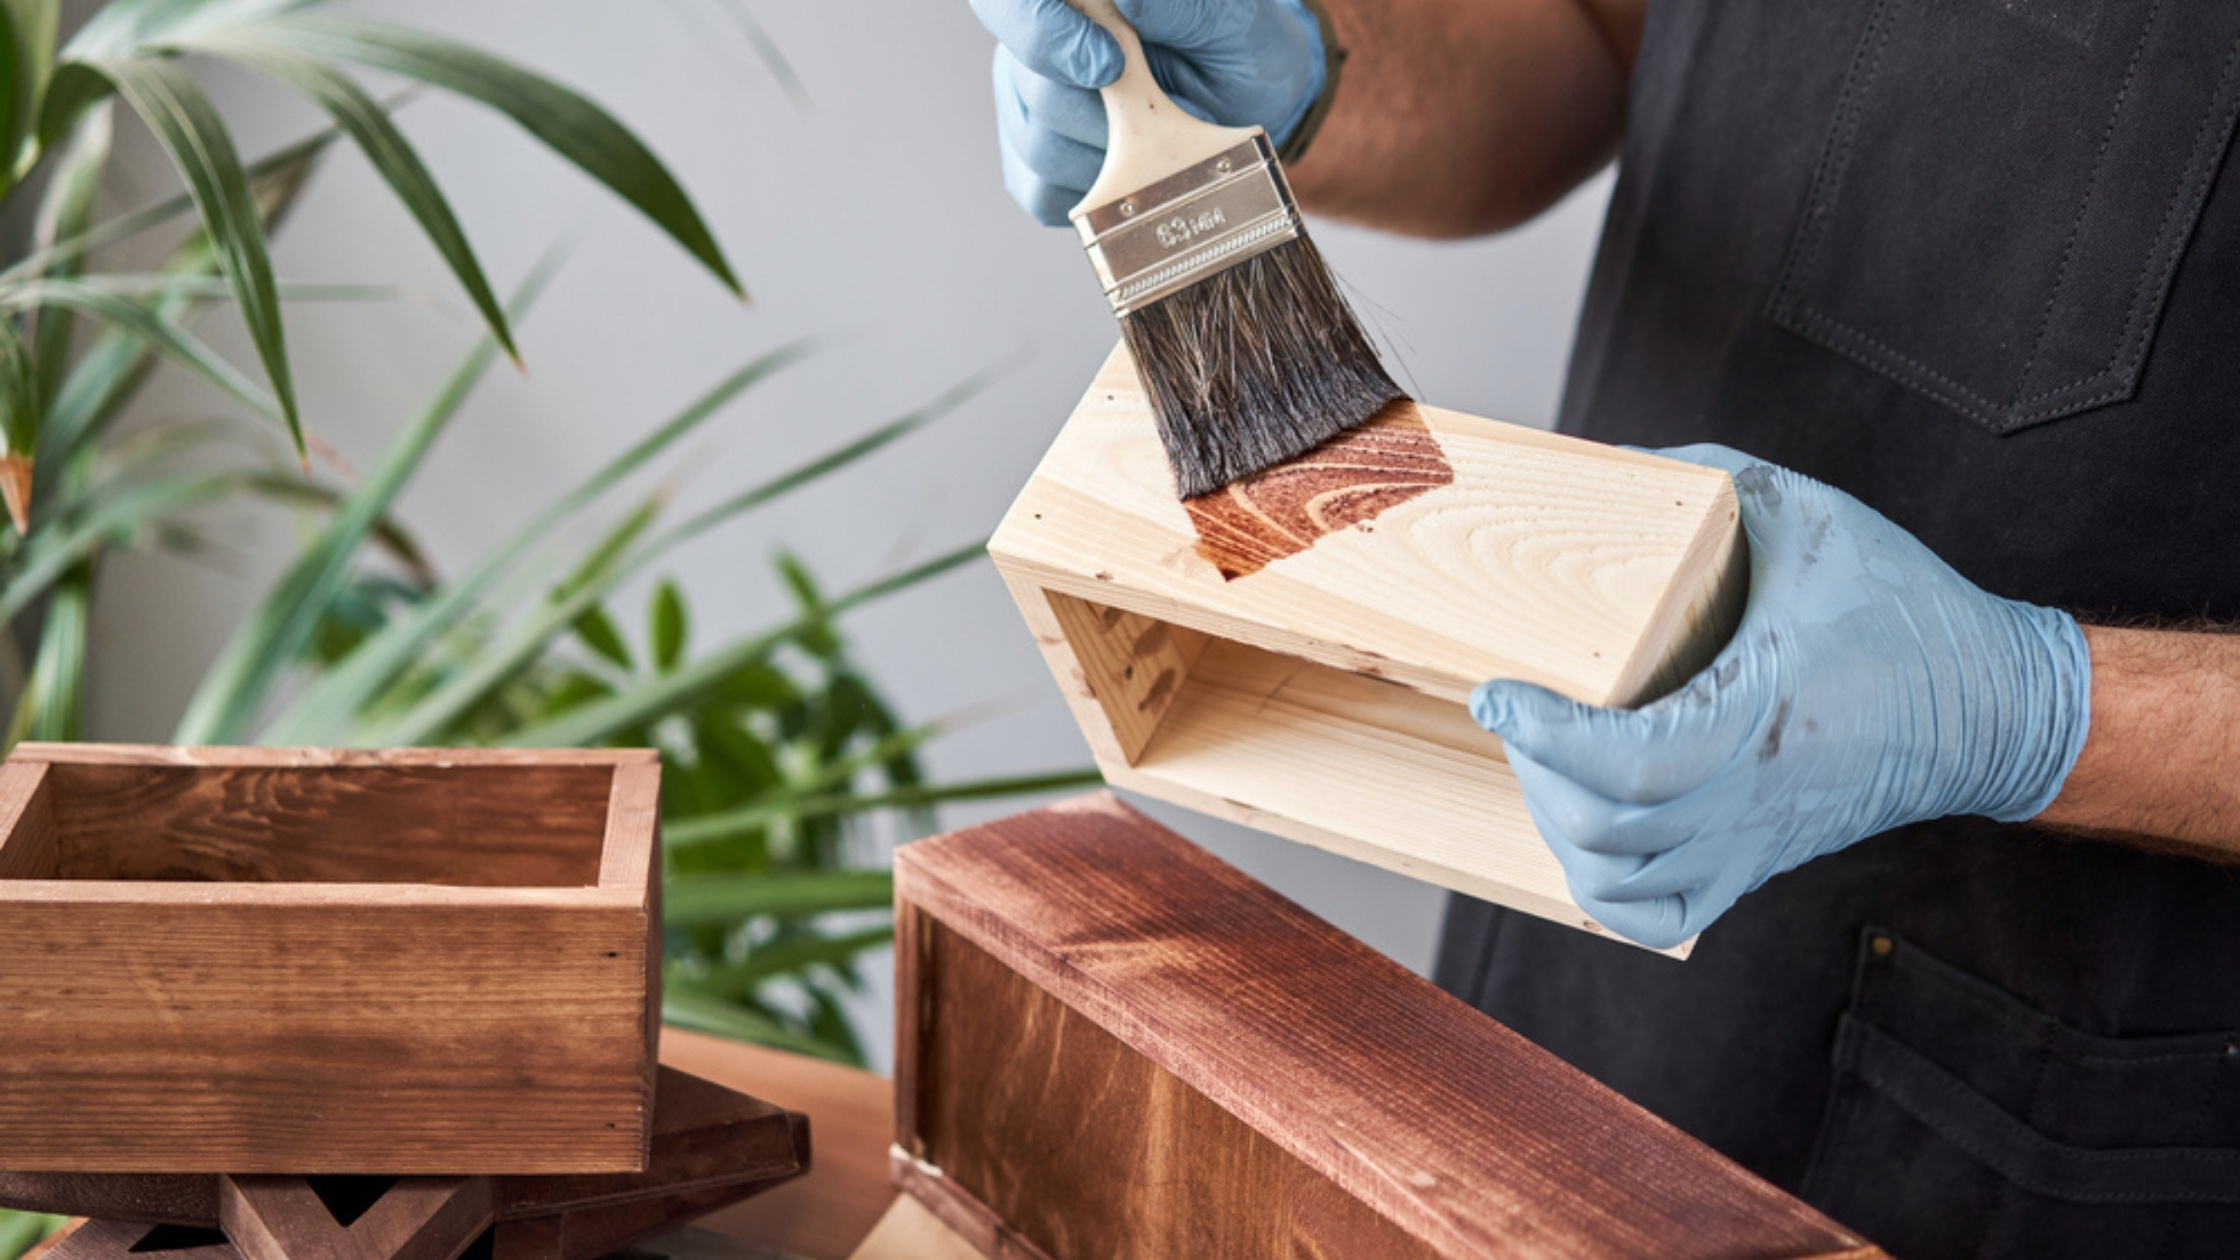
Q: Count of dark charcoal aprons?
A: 1